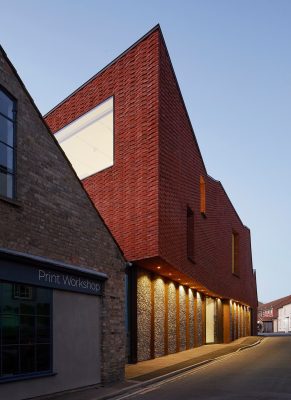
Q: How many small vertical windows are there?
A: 3